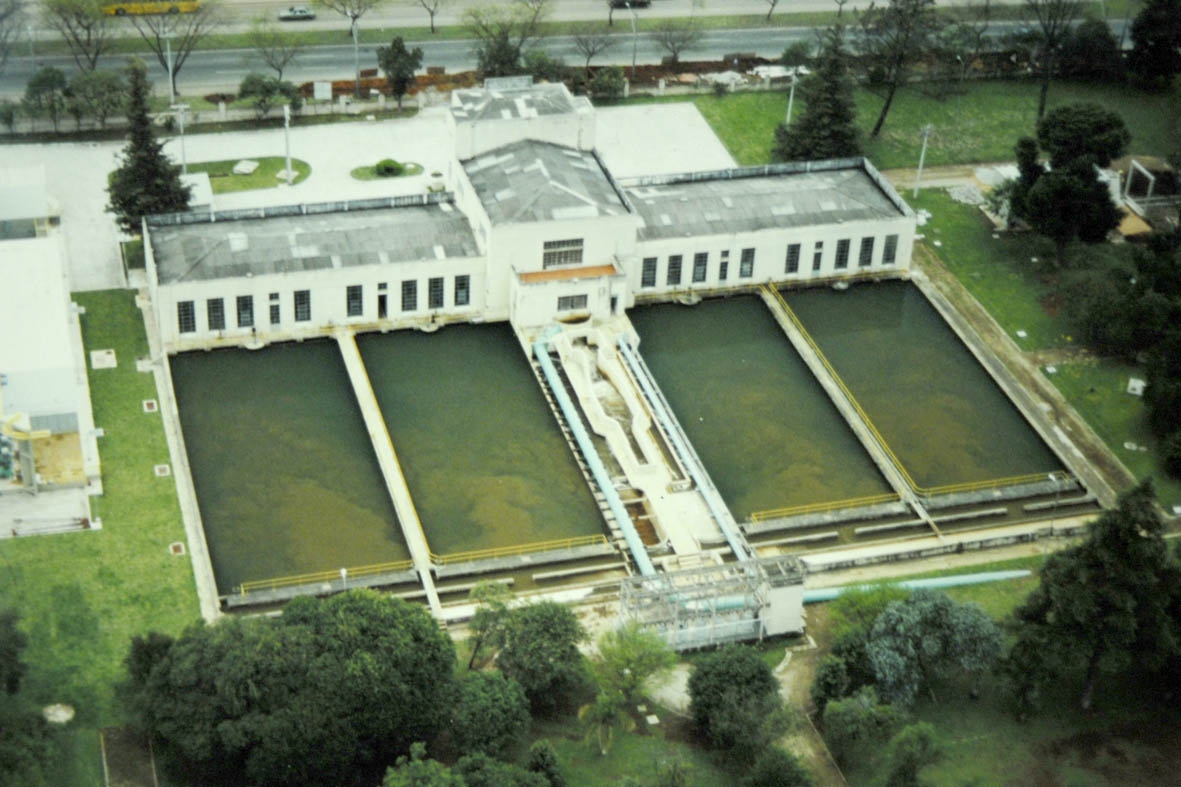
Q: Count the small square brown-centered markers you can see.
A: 3